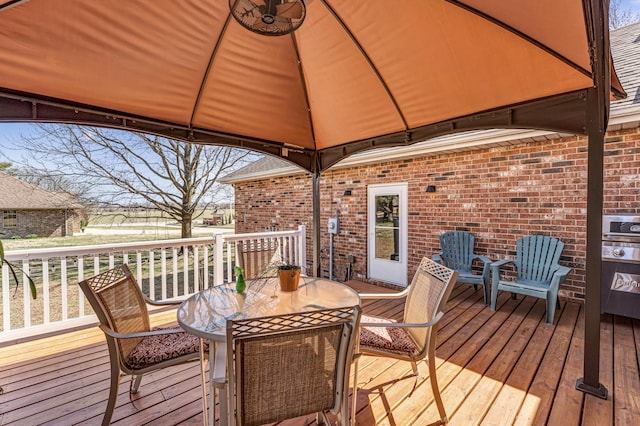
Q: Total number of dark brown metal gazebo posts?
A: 2